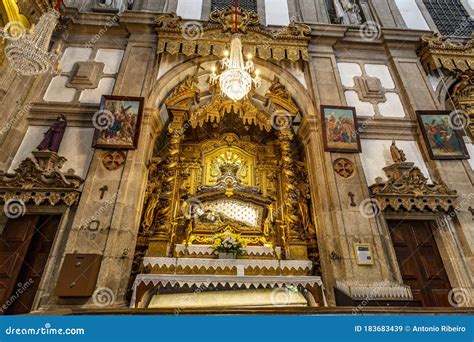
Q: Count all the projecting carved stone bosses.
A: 2